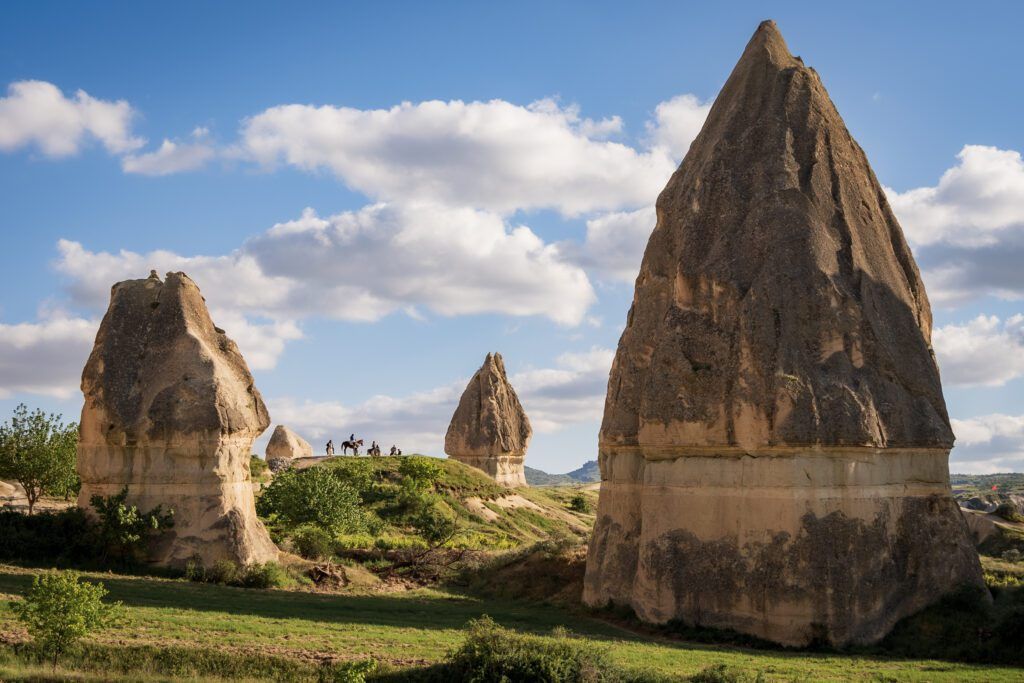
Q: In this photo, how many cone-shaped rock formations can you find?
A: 4